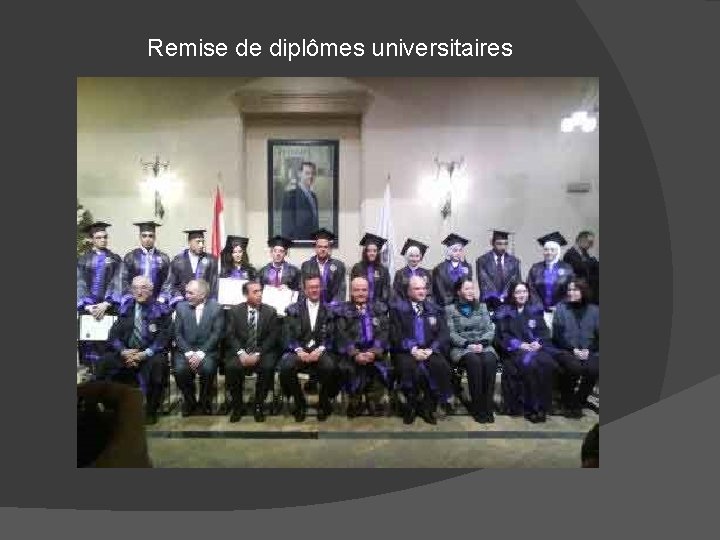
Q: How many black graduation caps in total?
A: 11